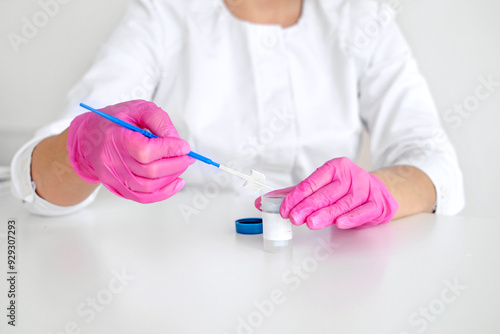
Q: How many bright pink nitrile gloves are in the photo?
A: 2